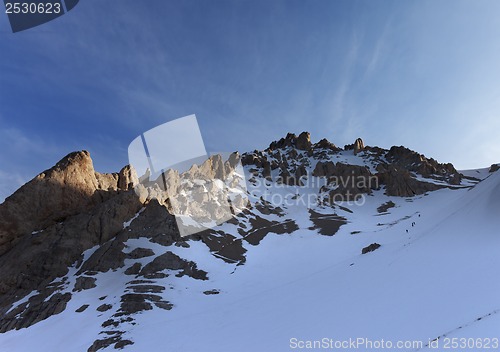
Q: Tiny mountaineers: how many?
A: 4